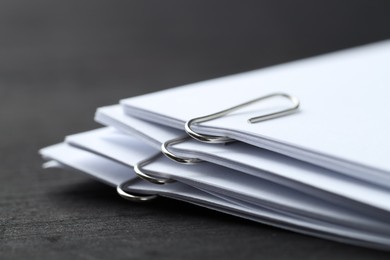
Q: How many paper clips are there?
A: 4